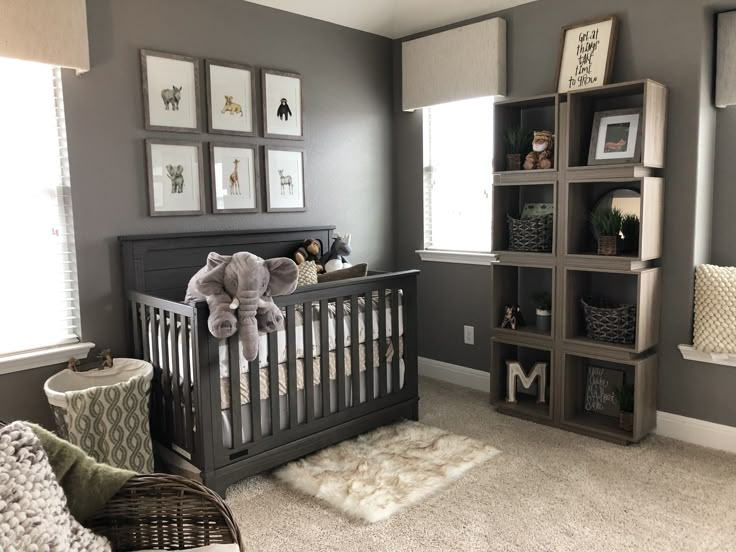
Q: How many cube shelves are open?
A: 8